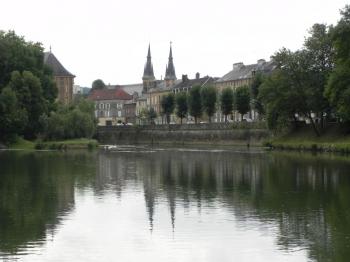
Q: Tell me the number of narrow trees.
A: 6